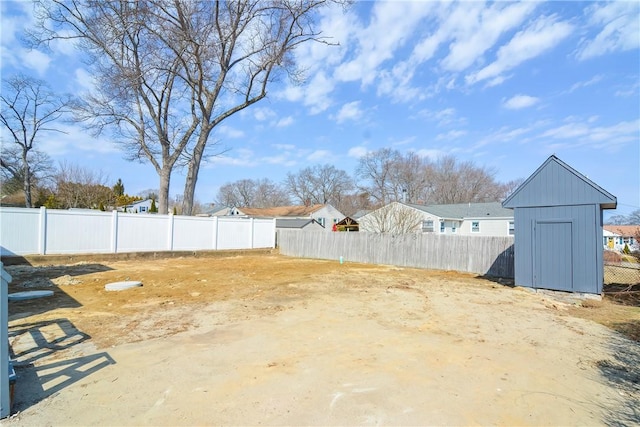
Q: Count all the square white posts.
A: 6